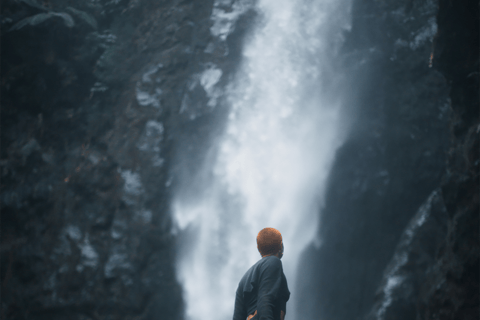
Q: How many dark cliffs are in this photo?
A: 2